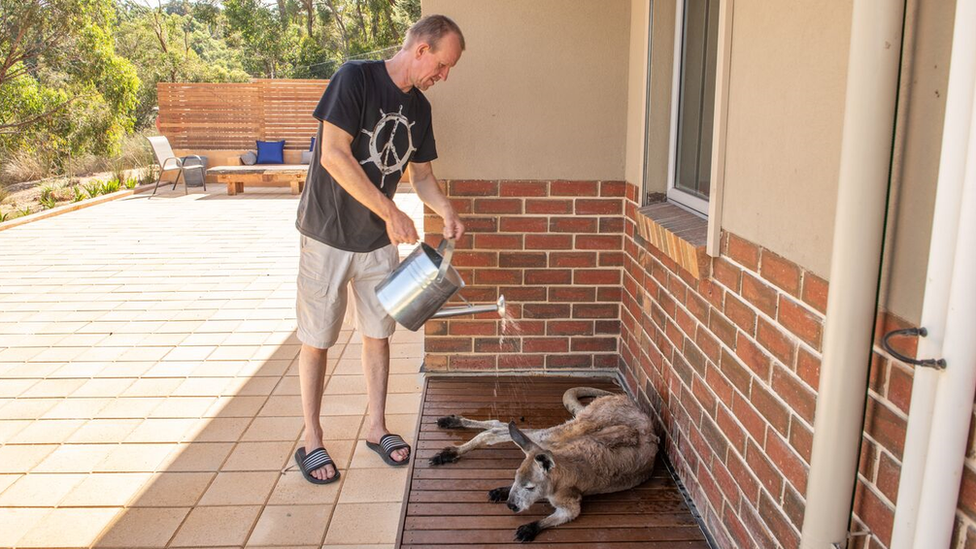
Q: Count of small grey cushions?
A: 2